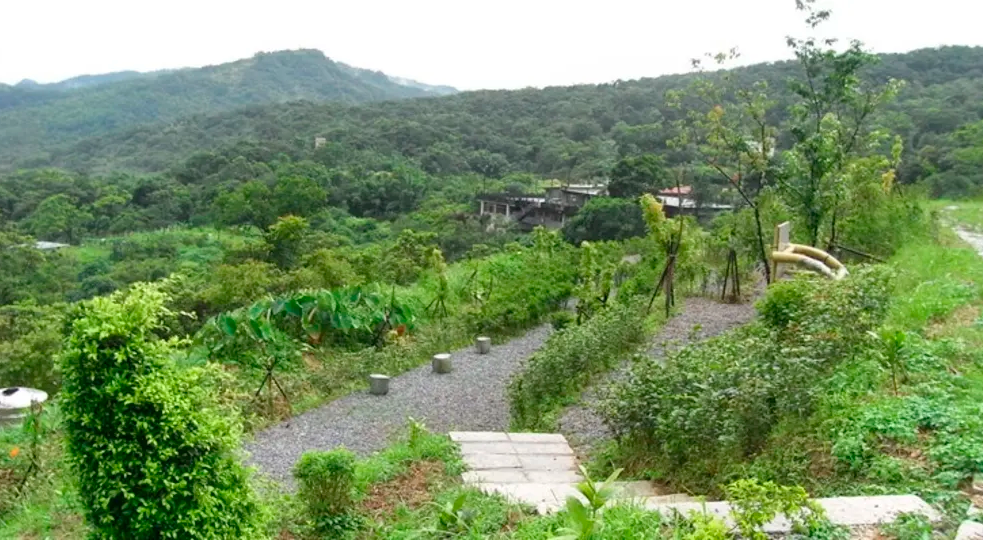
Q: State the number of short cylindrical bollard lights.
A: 3